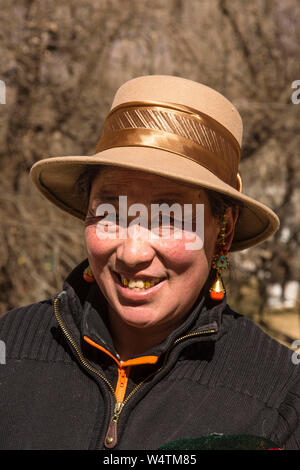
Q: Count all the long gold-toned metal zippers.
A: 1